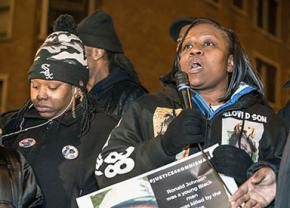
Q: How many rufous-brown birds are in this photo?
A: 0